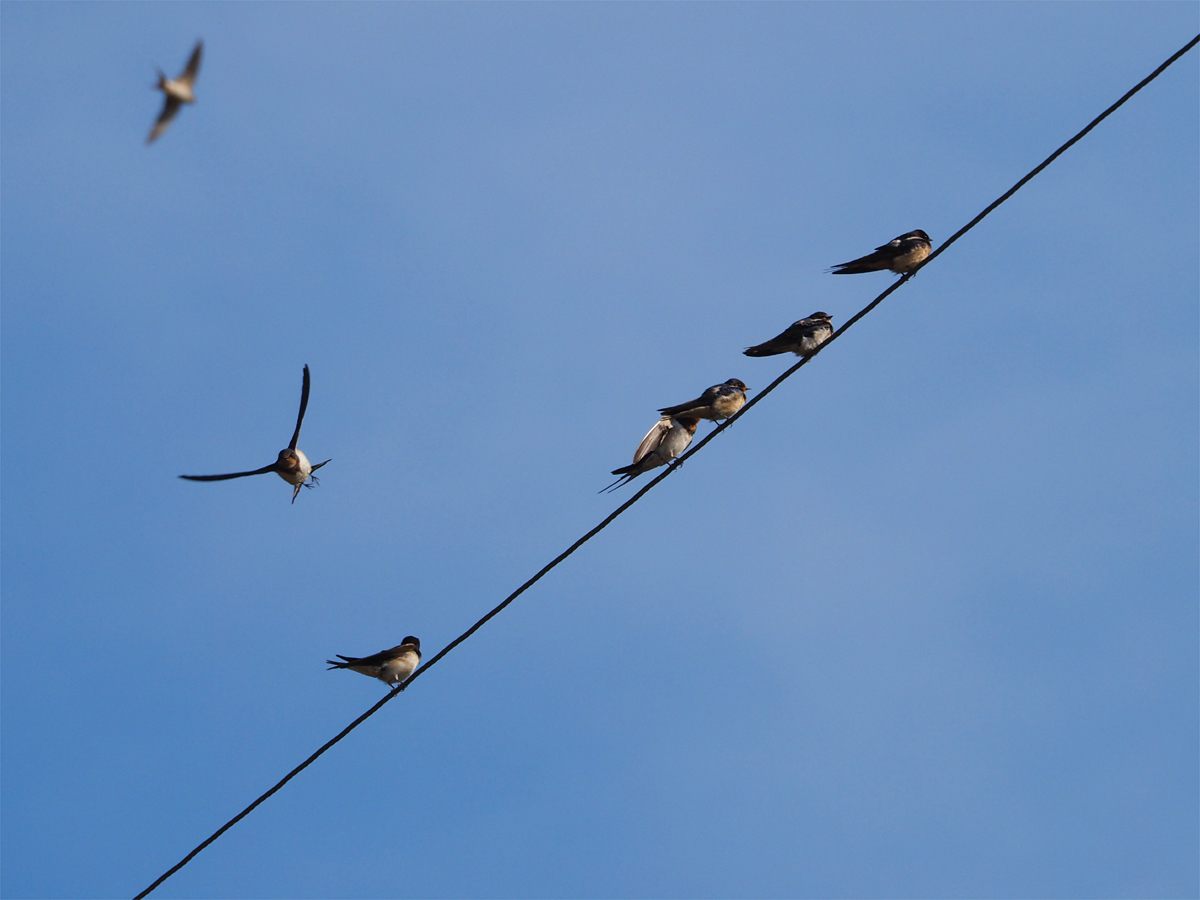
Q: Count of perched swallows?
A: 5